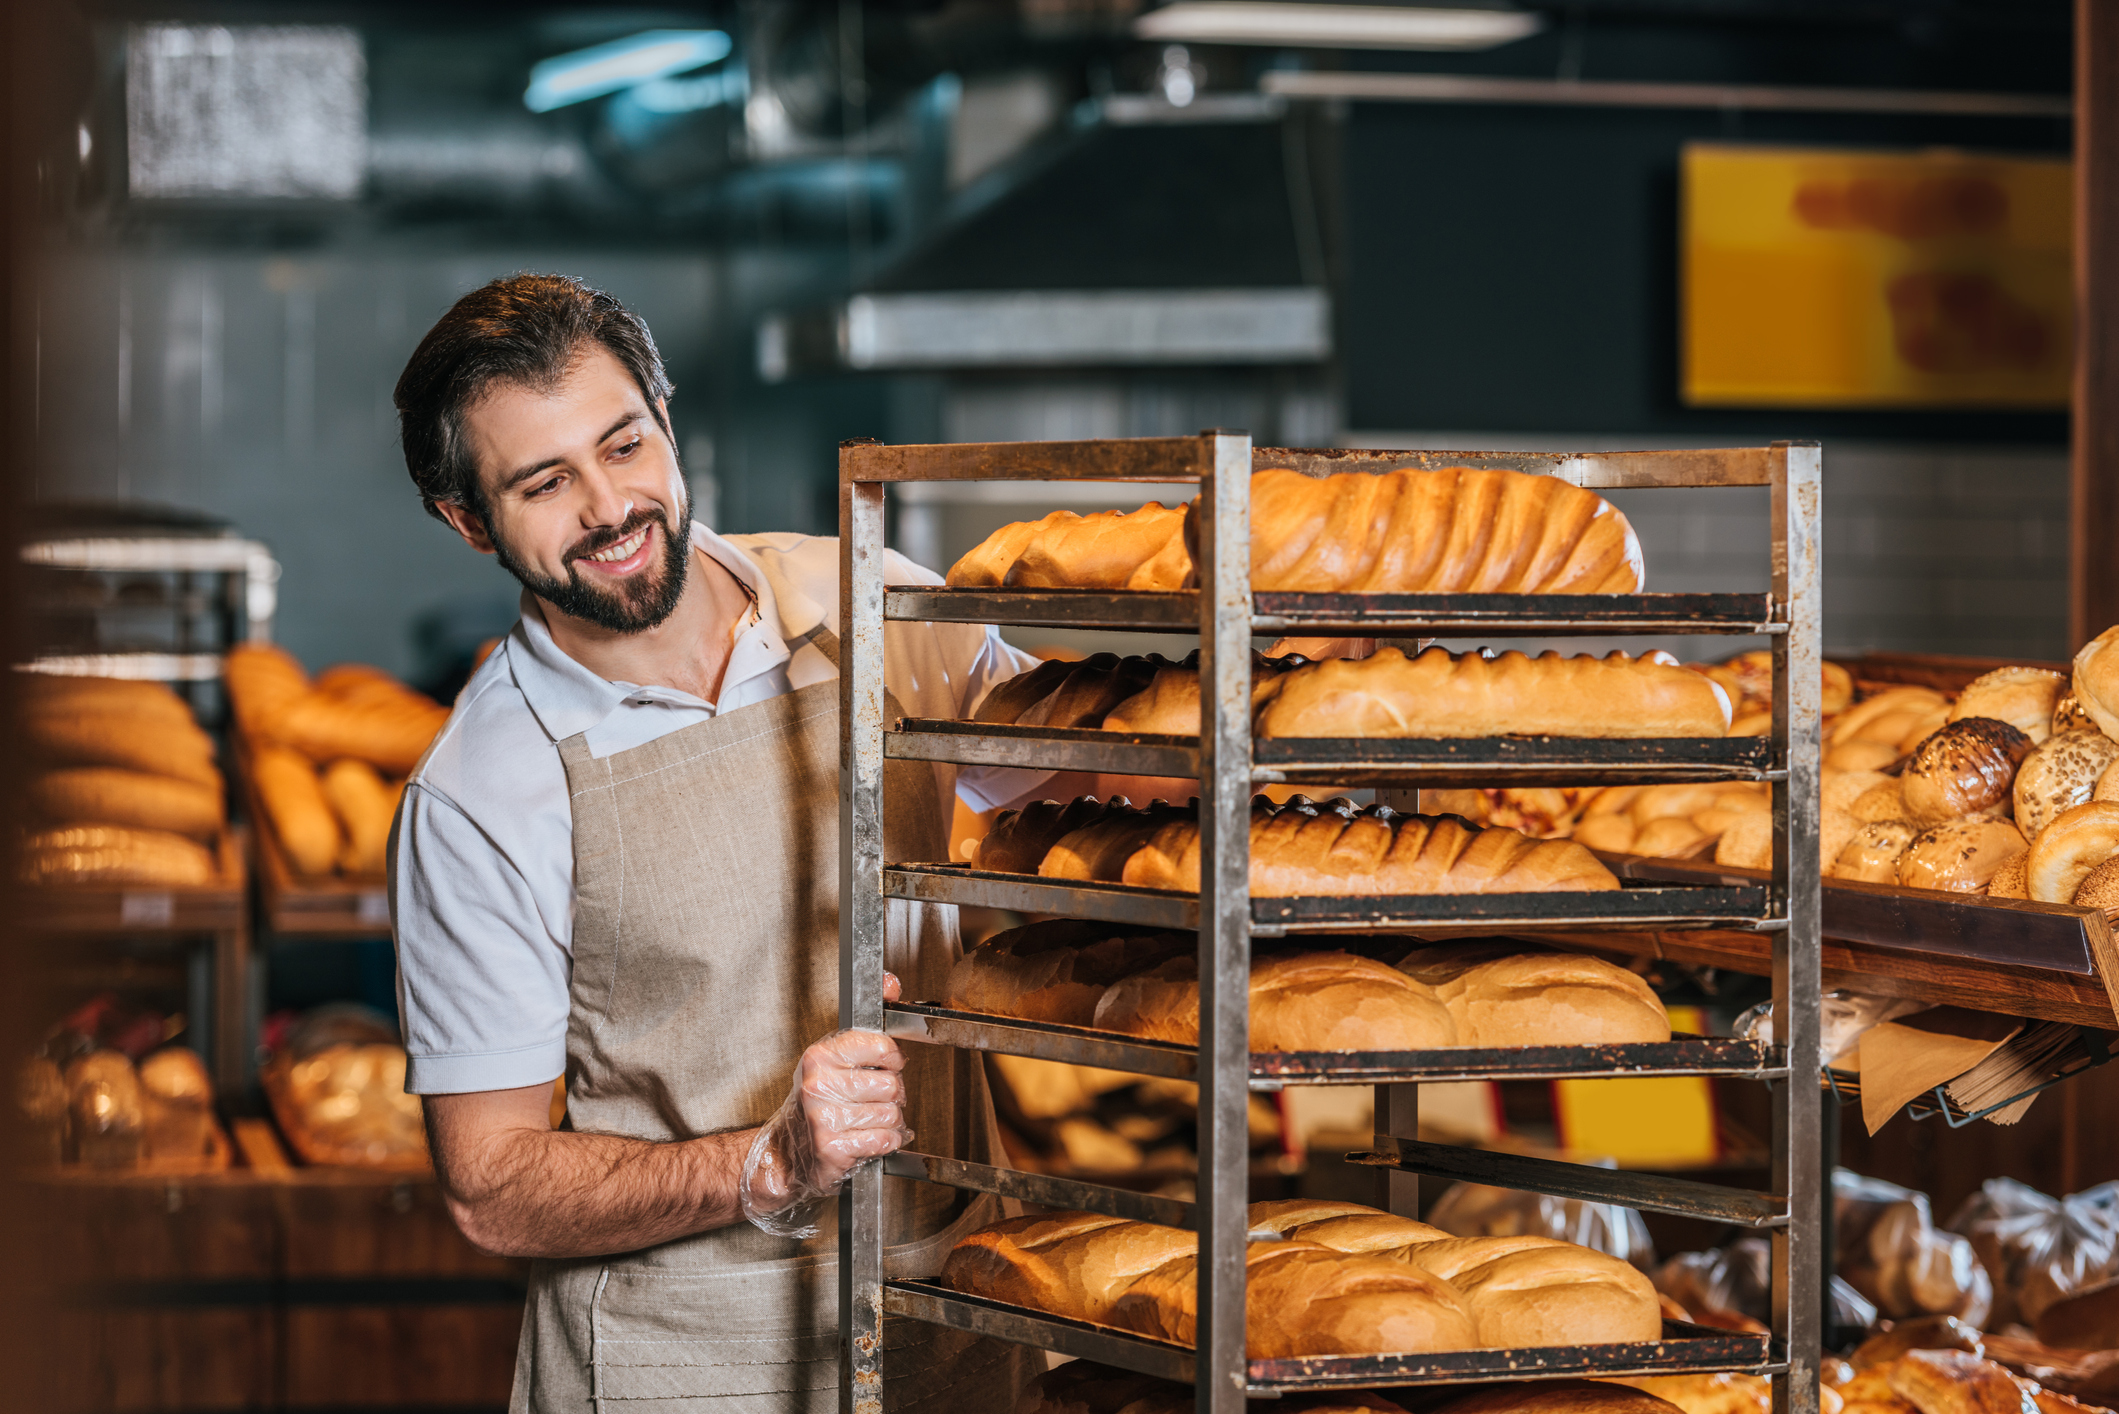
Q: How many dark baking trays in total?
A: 5